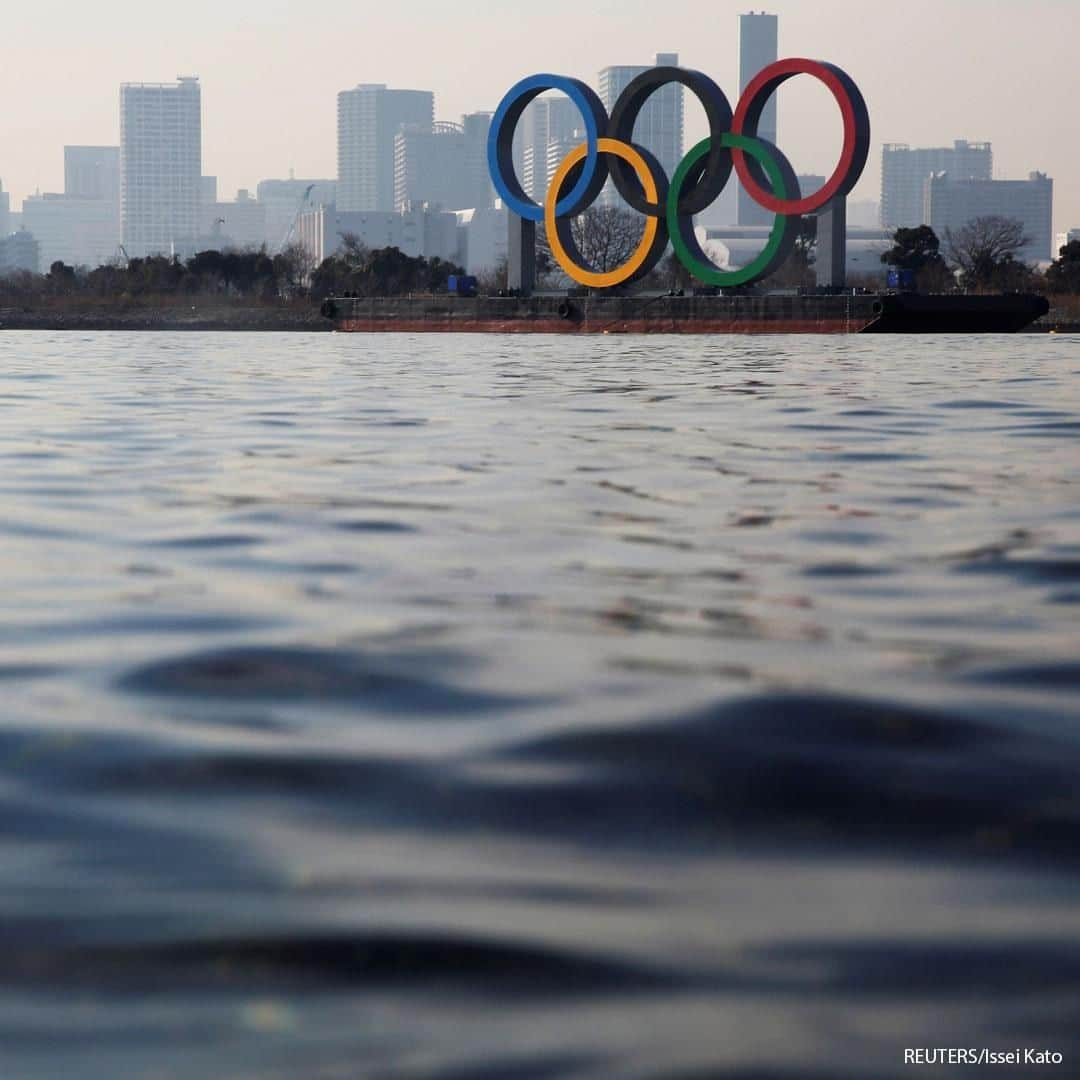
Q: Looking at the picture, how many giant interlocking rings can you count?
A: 5